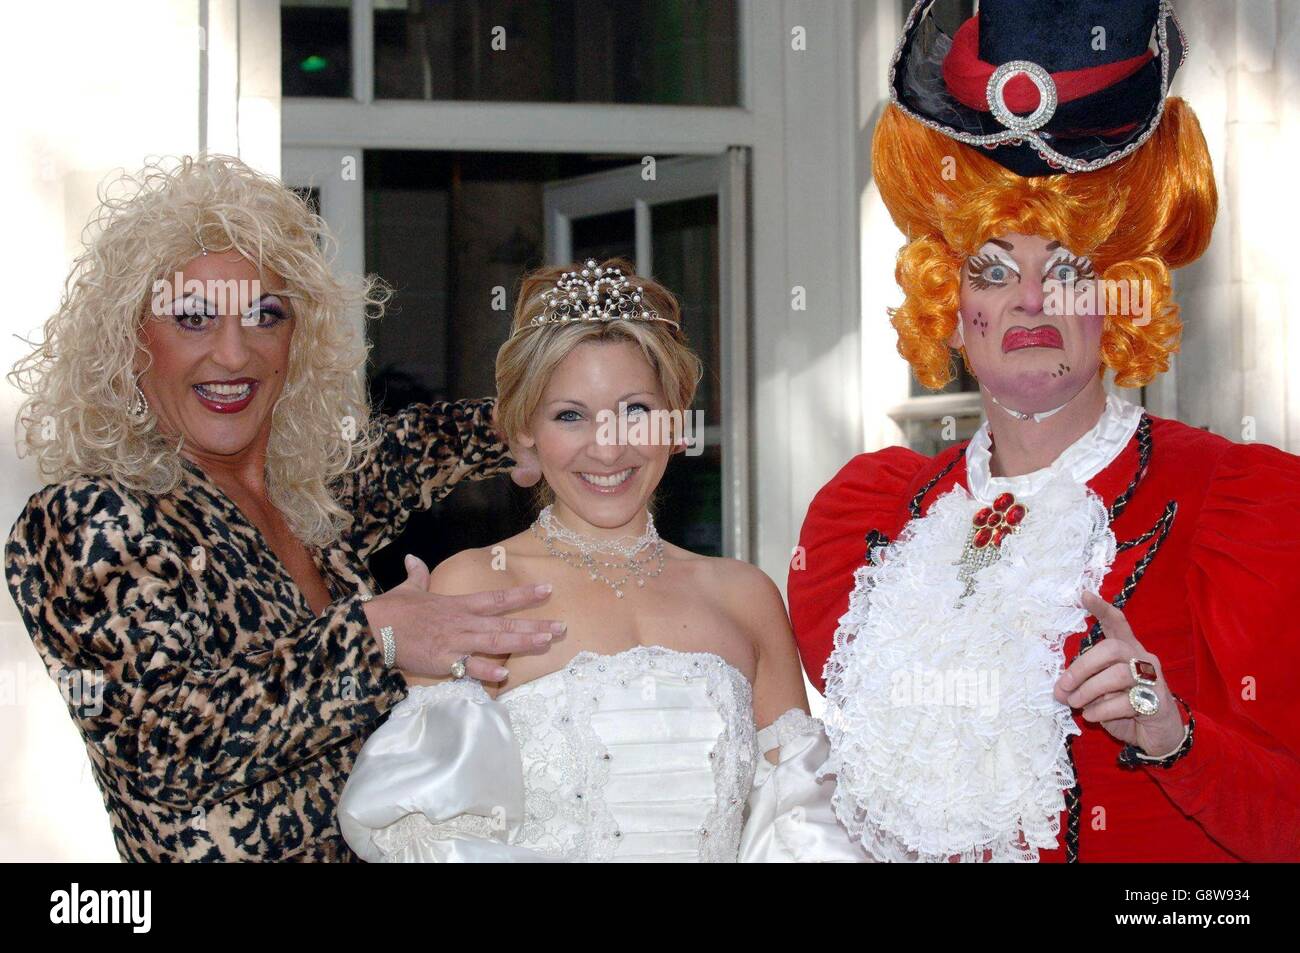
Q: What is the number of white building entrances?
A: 1